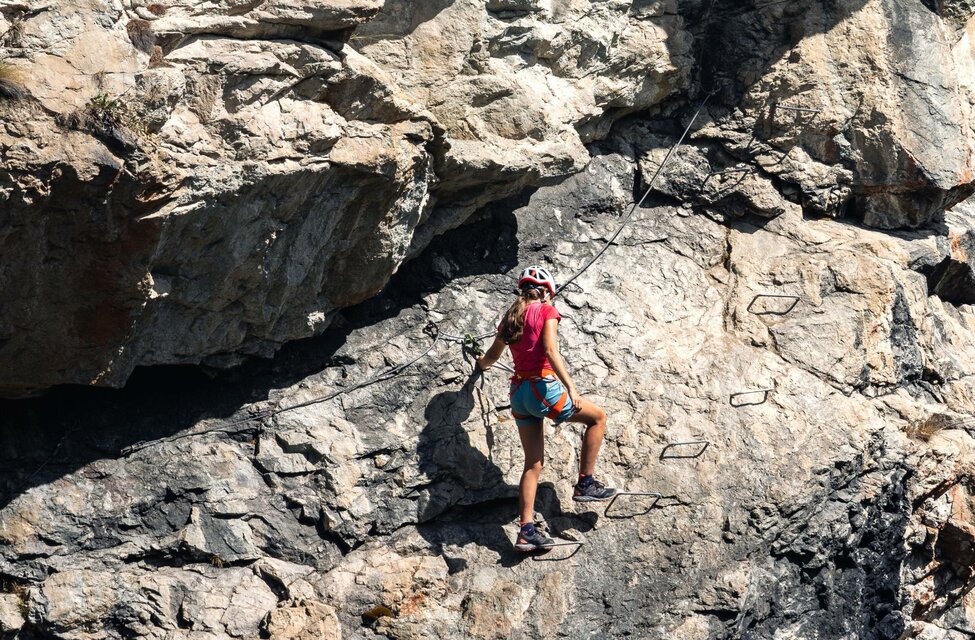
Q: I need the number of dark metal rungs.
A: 7